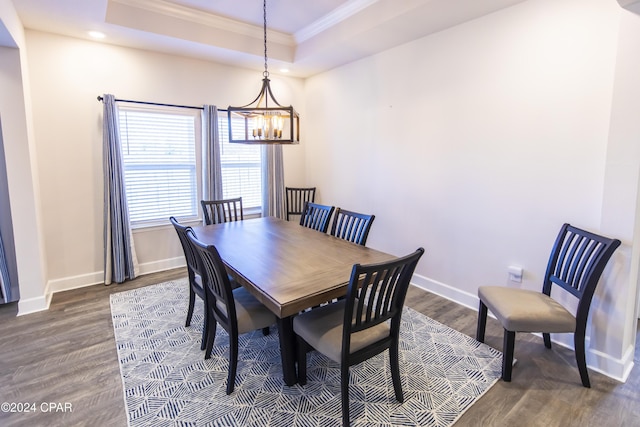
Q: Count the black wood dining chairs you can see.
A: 8